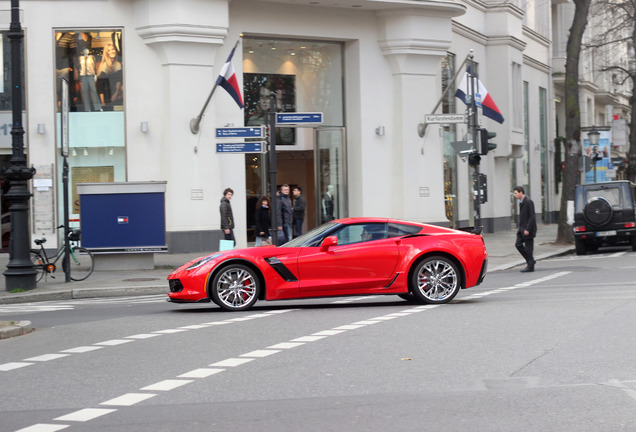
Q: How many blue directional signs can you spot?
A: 3